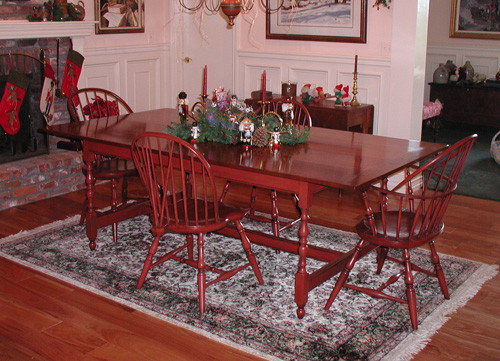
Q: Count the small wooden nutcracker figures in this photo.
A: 5